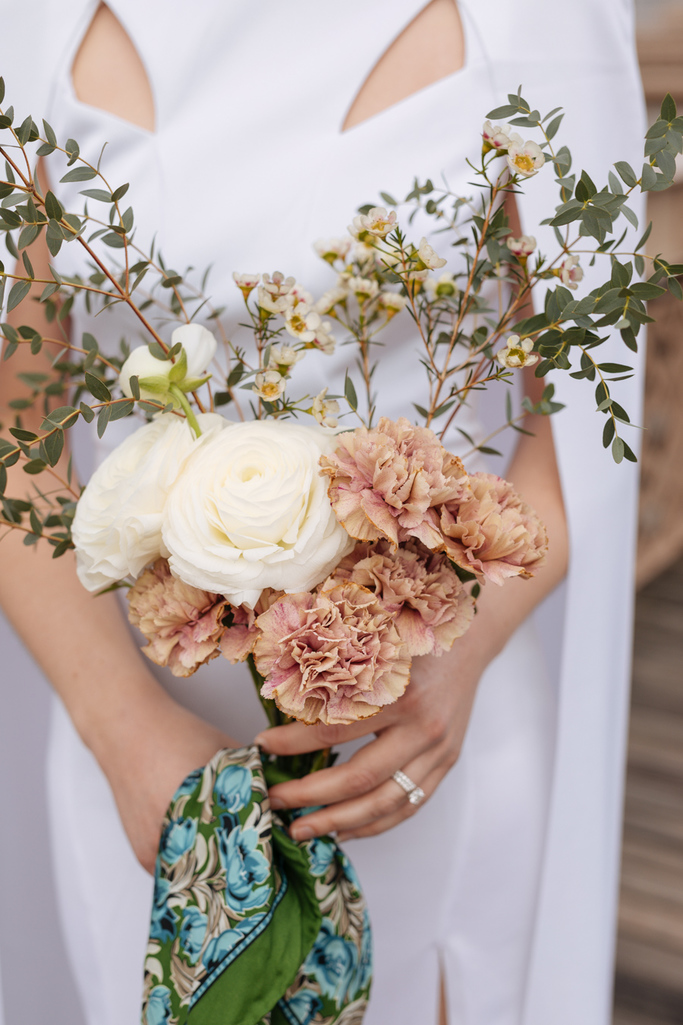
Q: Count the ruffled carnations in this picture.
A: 5